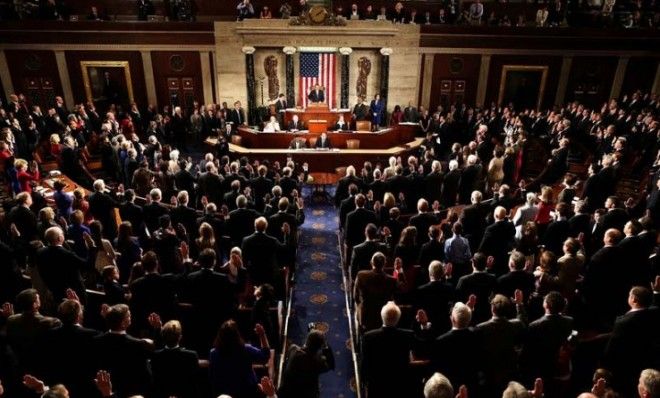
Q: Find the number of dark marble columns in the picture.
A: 4